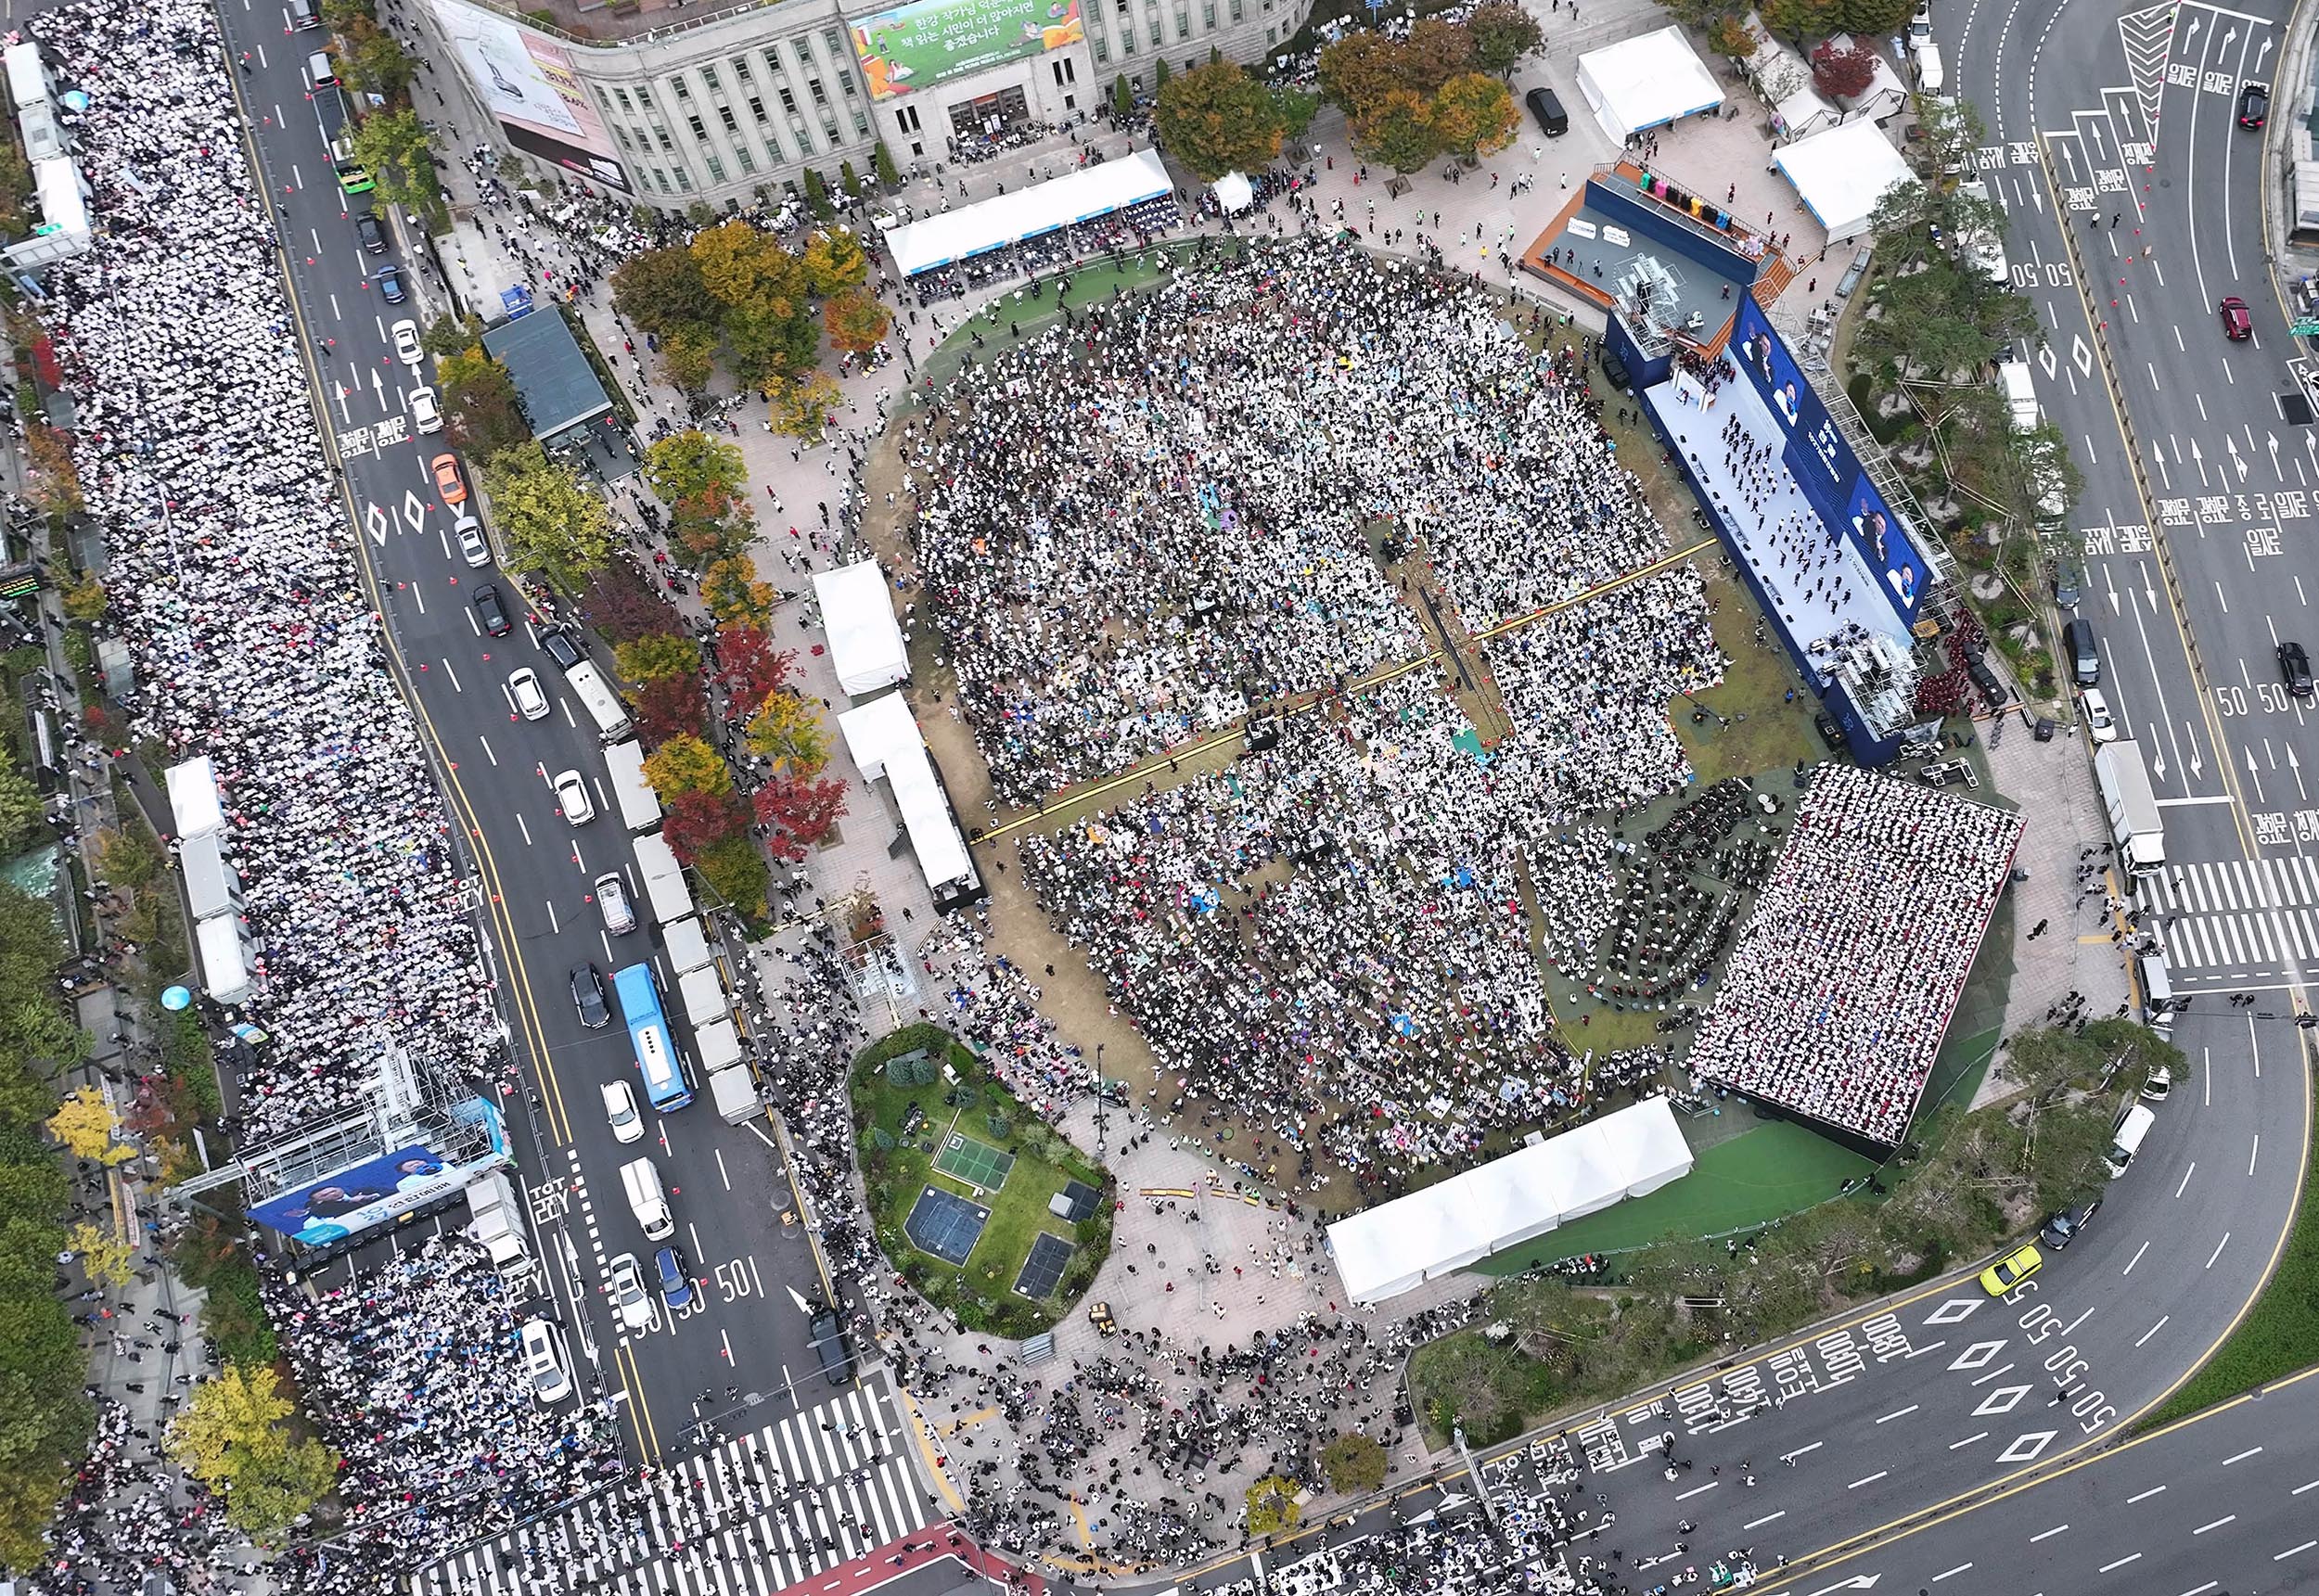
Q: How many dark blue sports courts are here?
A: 3